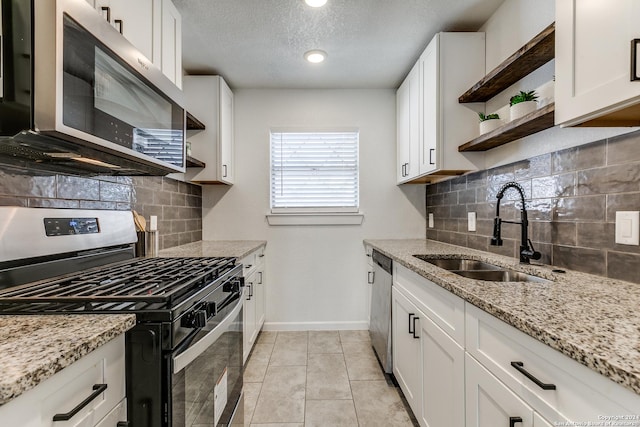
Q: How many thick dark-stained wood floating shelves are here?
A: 4